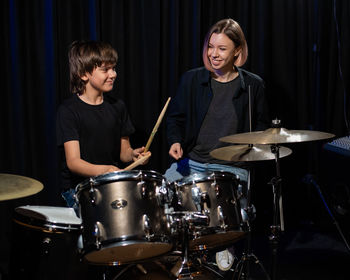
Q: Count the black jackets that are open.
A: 1